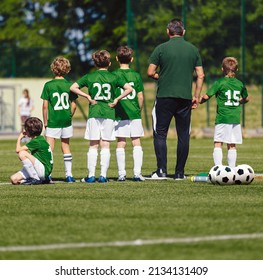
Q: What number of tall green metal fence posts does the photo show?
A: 3